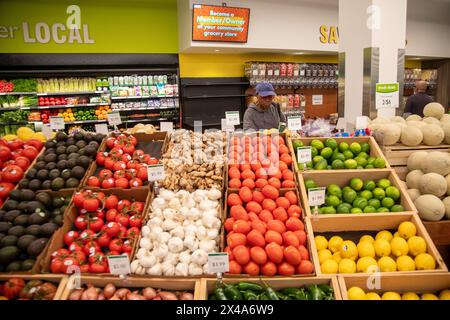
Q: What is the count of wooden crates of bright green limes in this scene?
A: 2